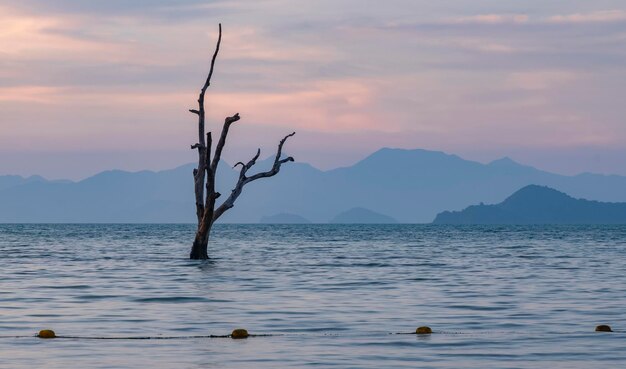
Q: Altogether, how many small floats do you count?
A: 4